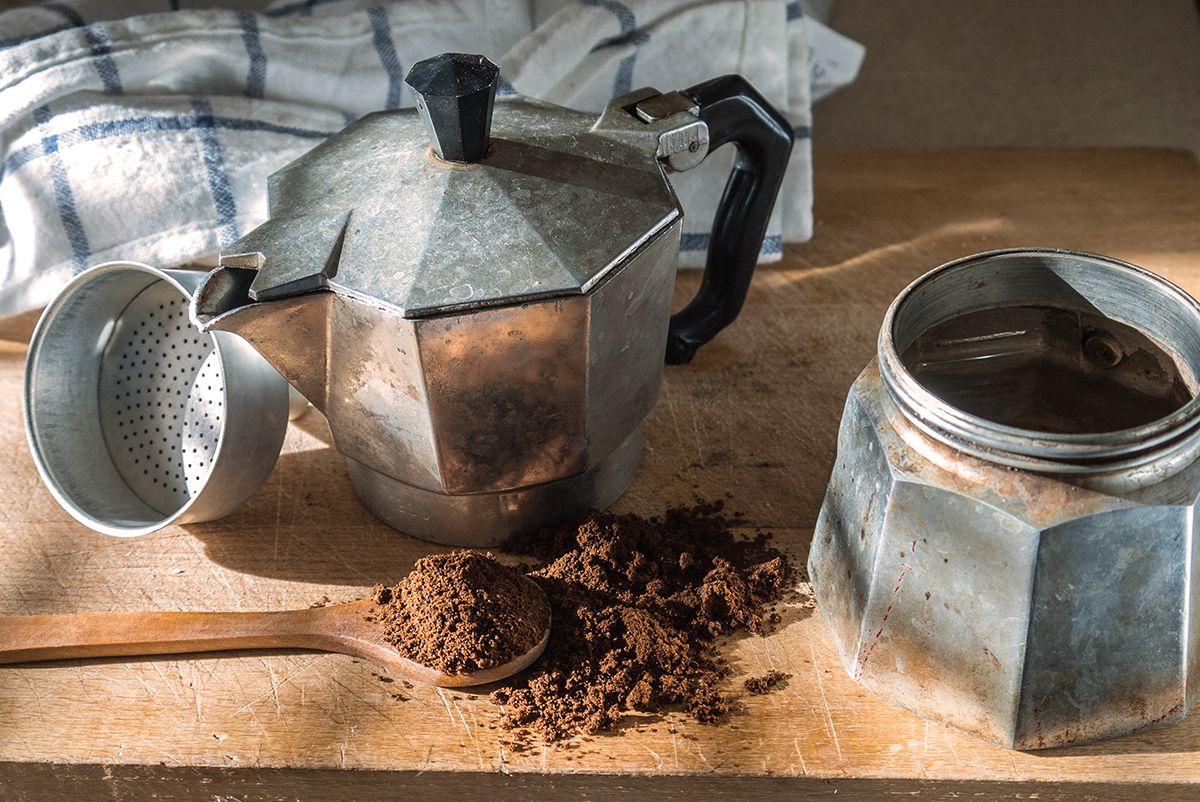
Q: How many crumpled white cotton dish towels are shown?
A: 1